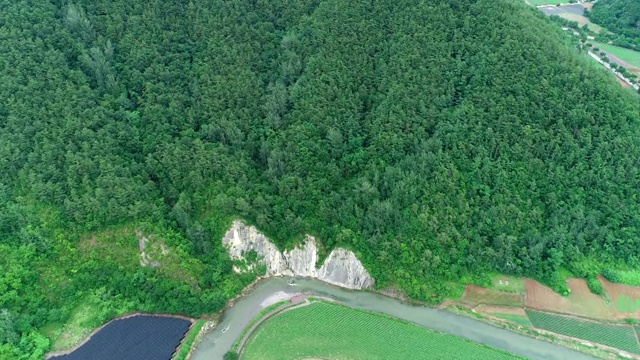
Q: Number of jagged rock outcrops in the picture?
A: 3